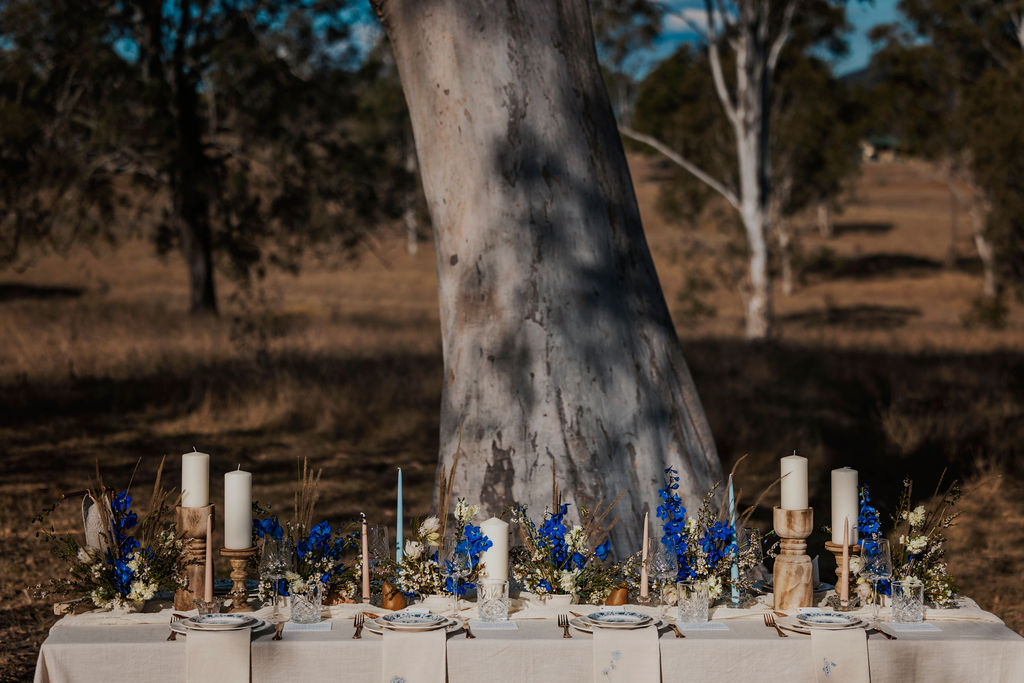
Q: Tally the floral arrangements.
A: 6